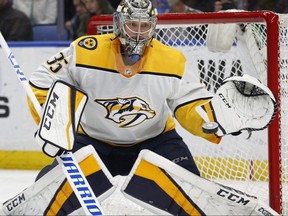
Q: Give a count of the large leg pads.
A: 2